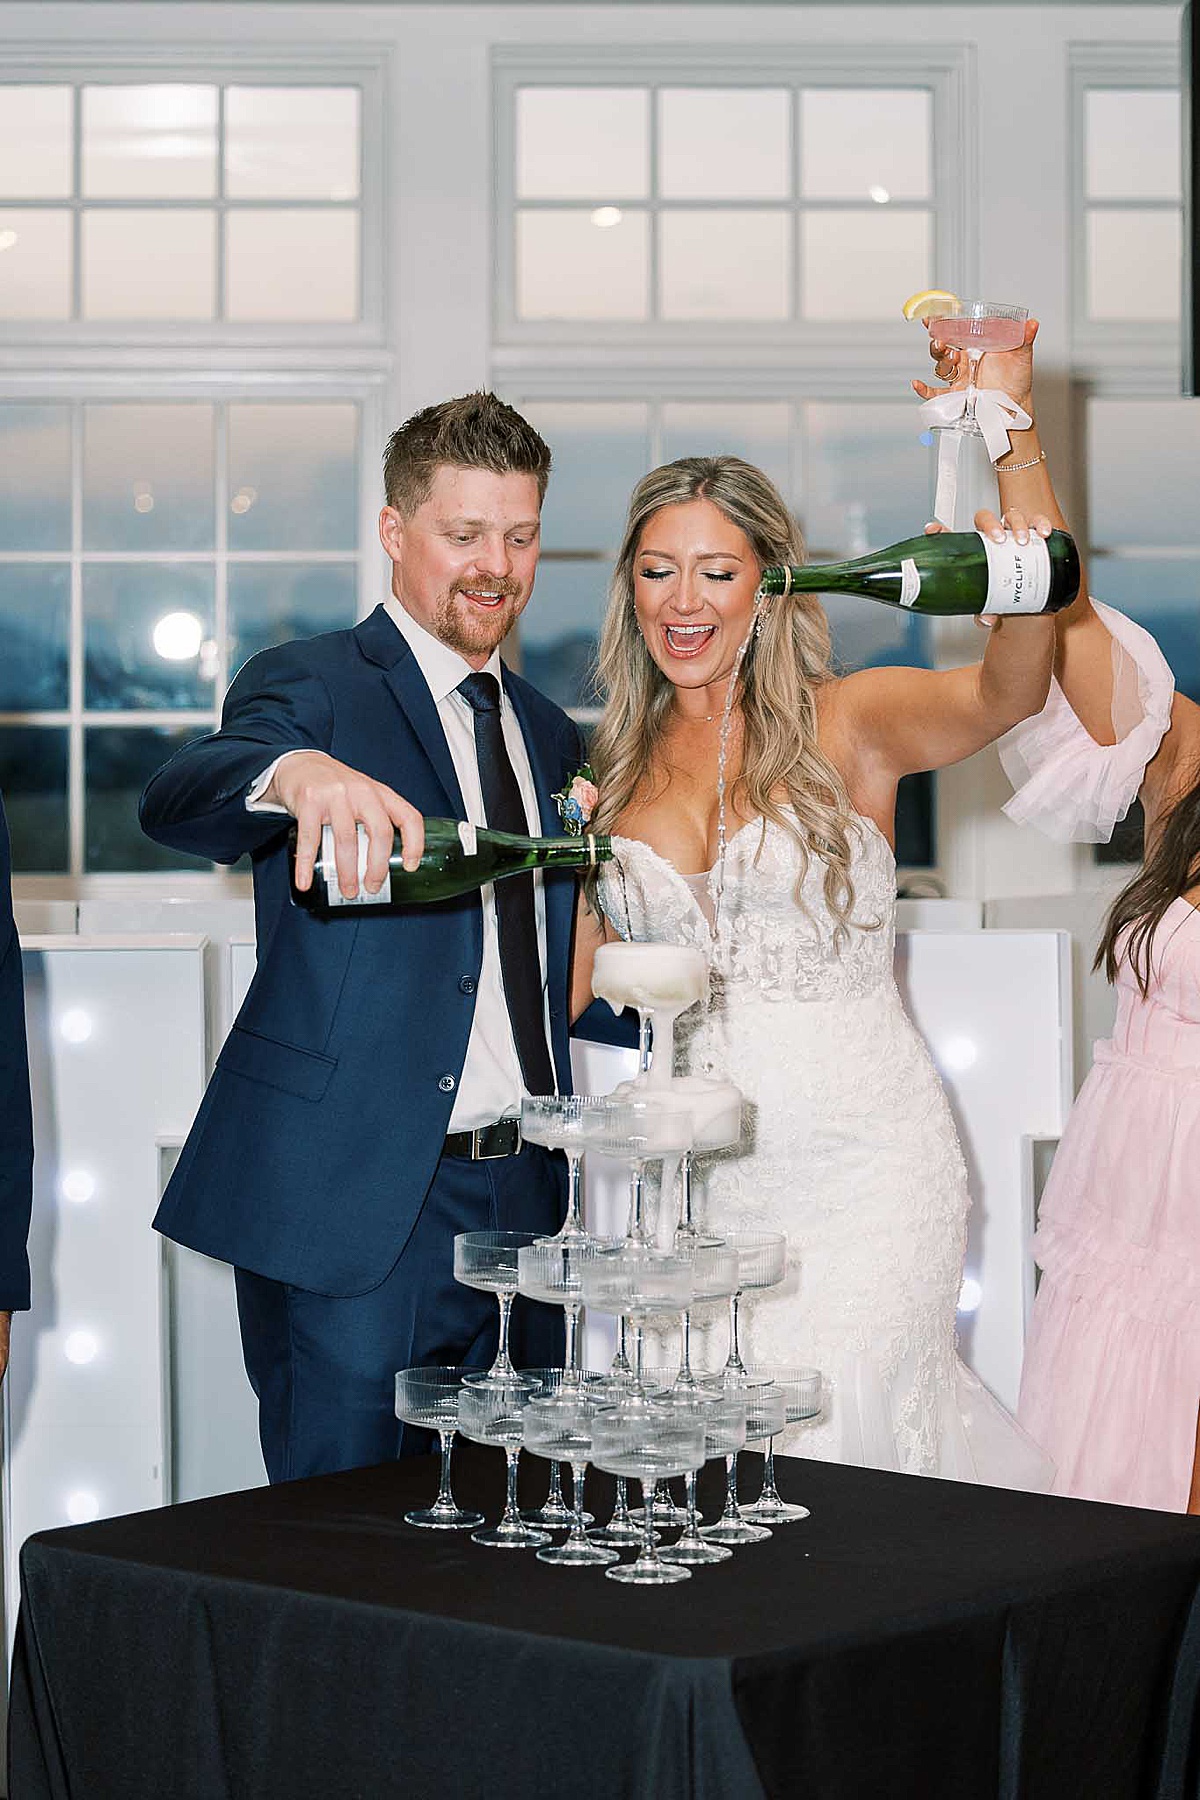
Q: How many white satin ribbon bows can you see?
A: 1